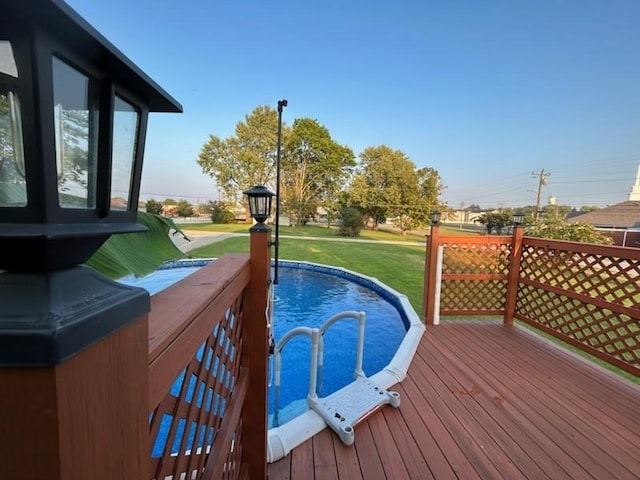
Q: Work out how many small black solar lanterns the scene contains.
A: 4